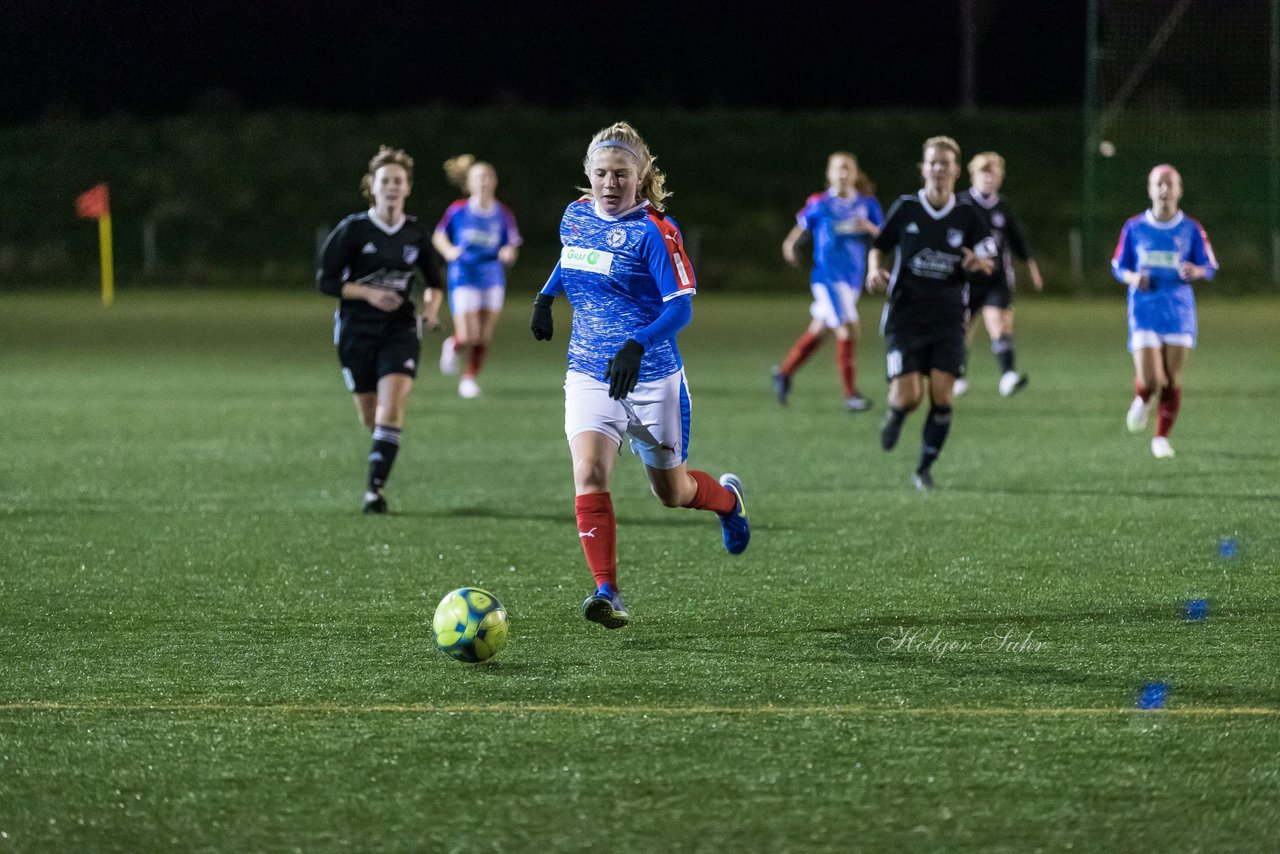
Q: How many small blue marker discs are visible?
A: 3